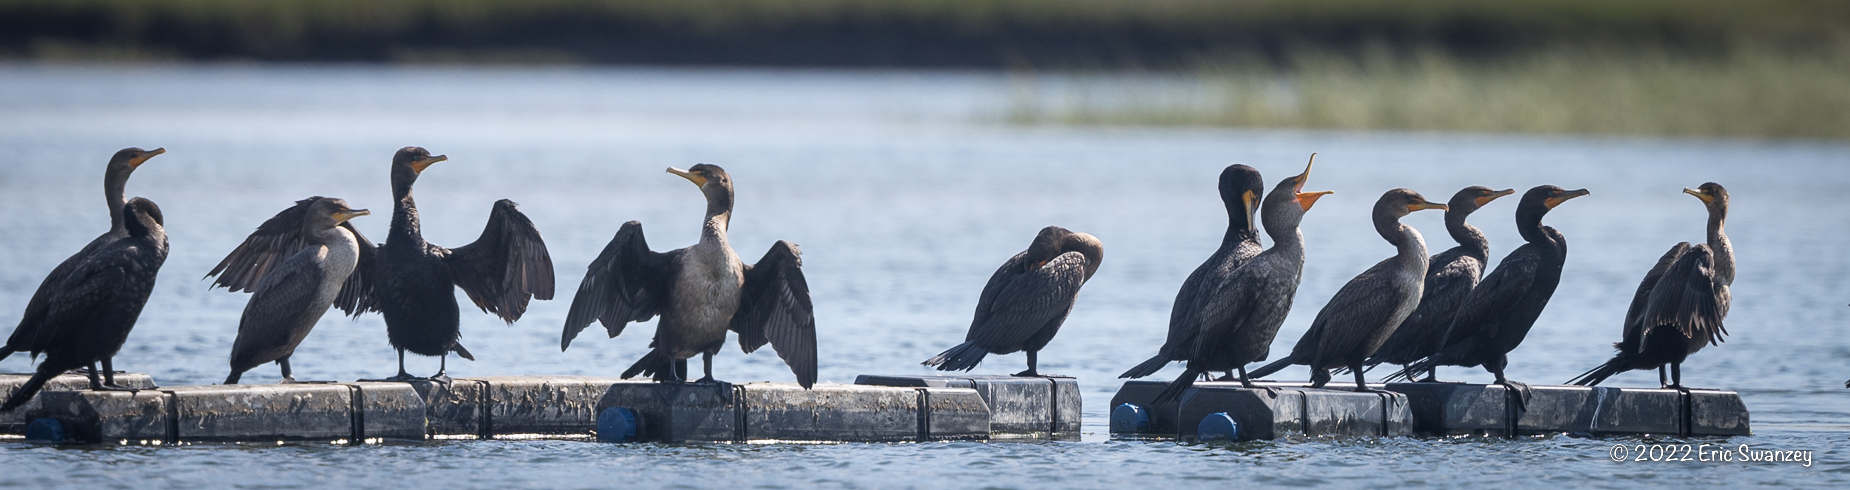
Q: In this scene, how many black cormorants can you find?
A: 12